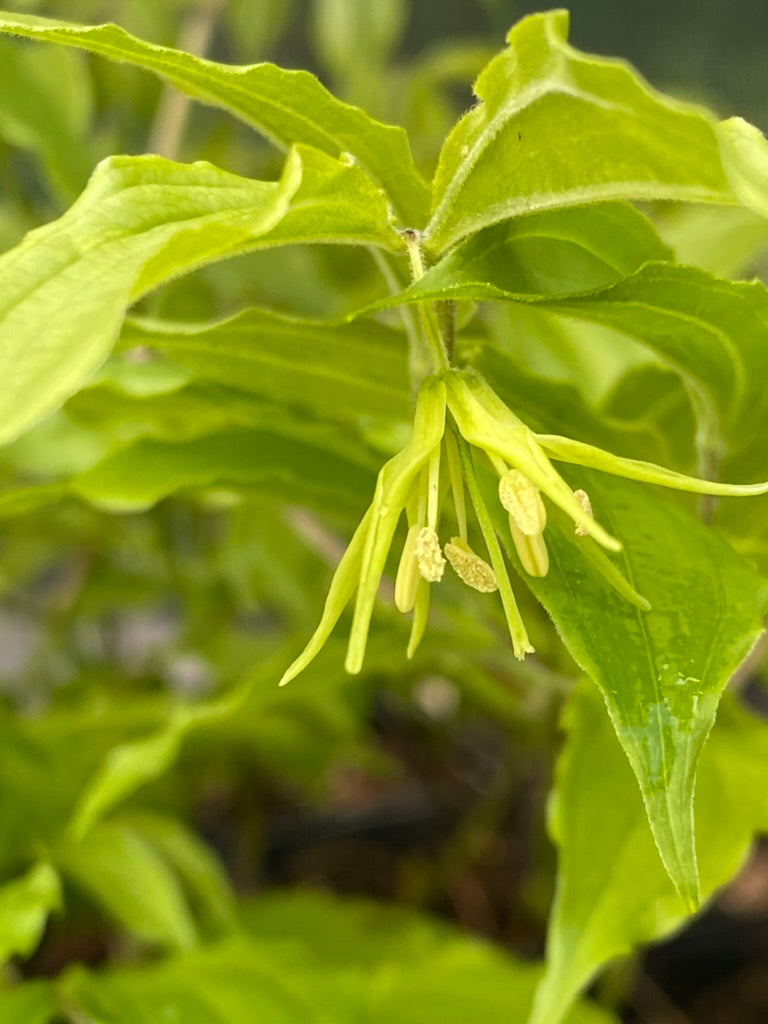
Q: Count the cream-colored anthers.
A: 6